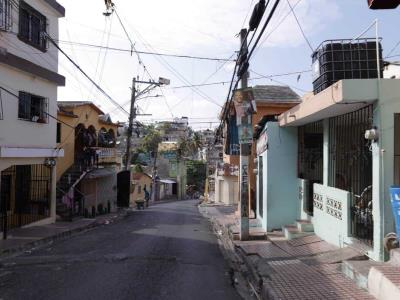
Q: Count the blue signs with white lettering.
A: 1